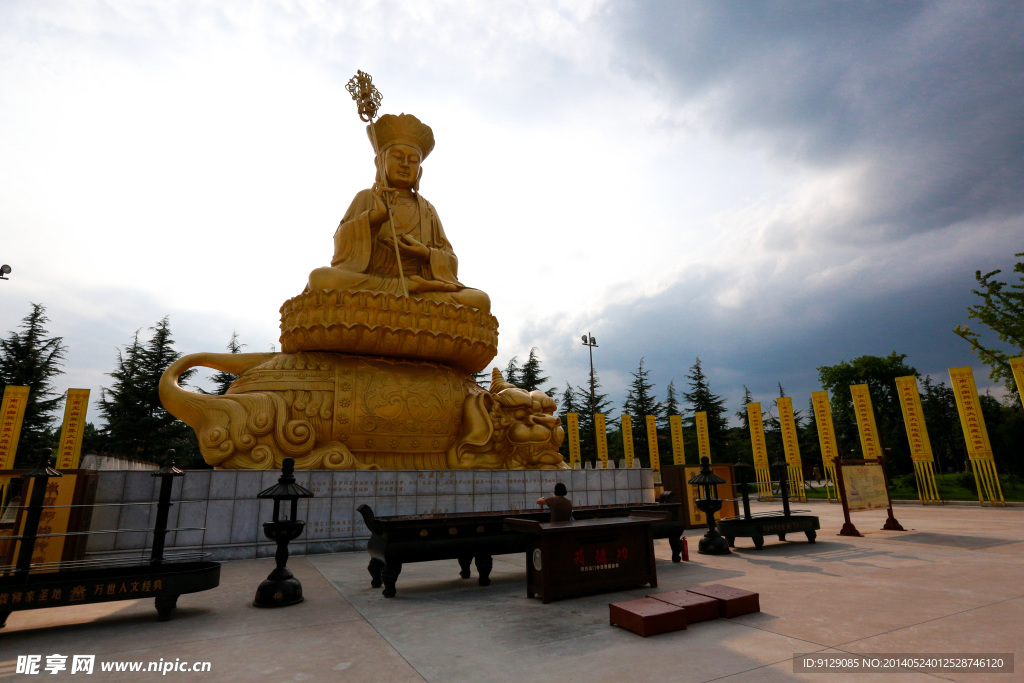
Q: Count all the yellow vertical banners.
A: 15